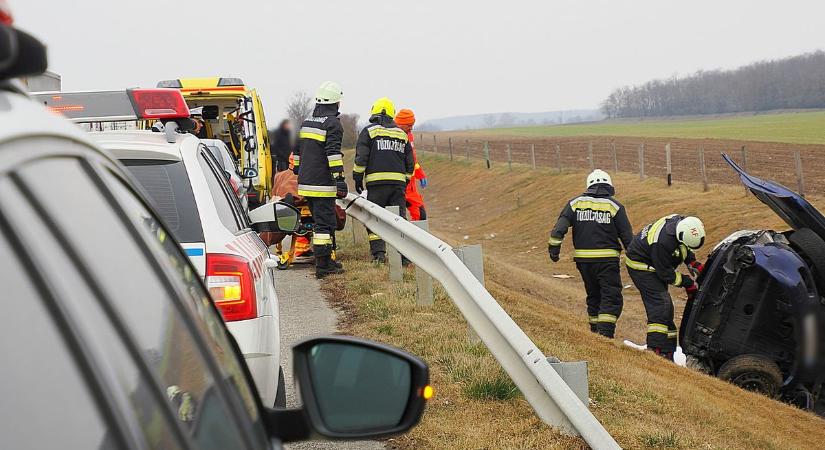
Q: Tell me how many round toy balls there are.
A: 0